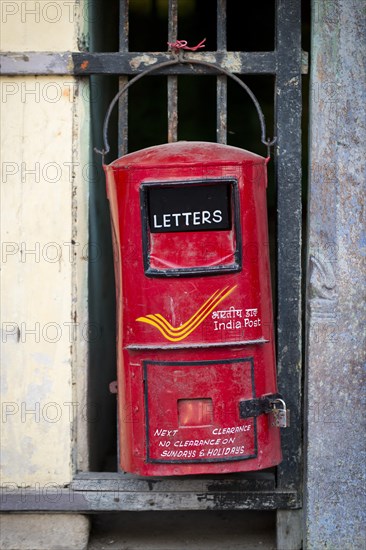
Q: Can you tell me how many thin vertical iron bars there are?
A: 3